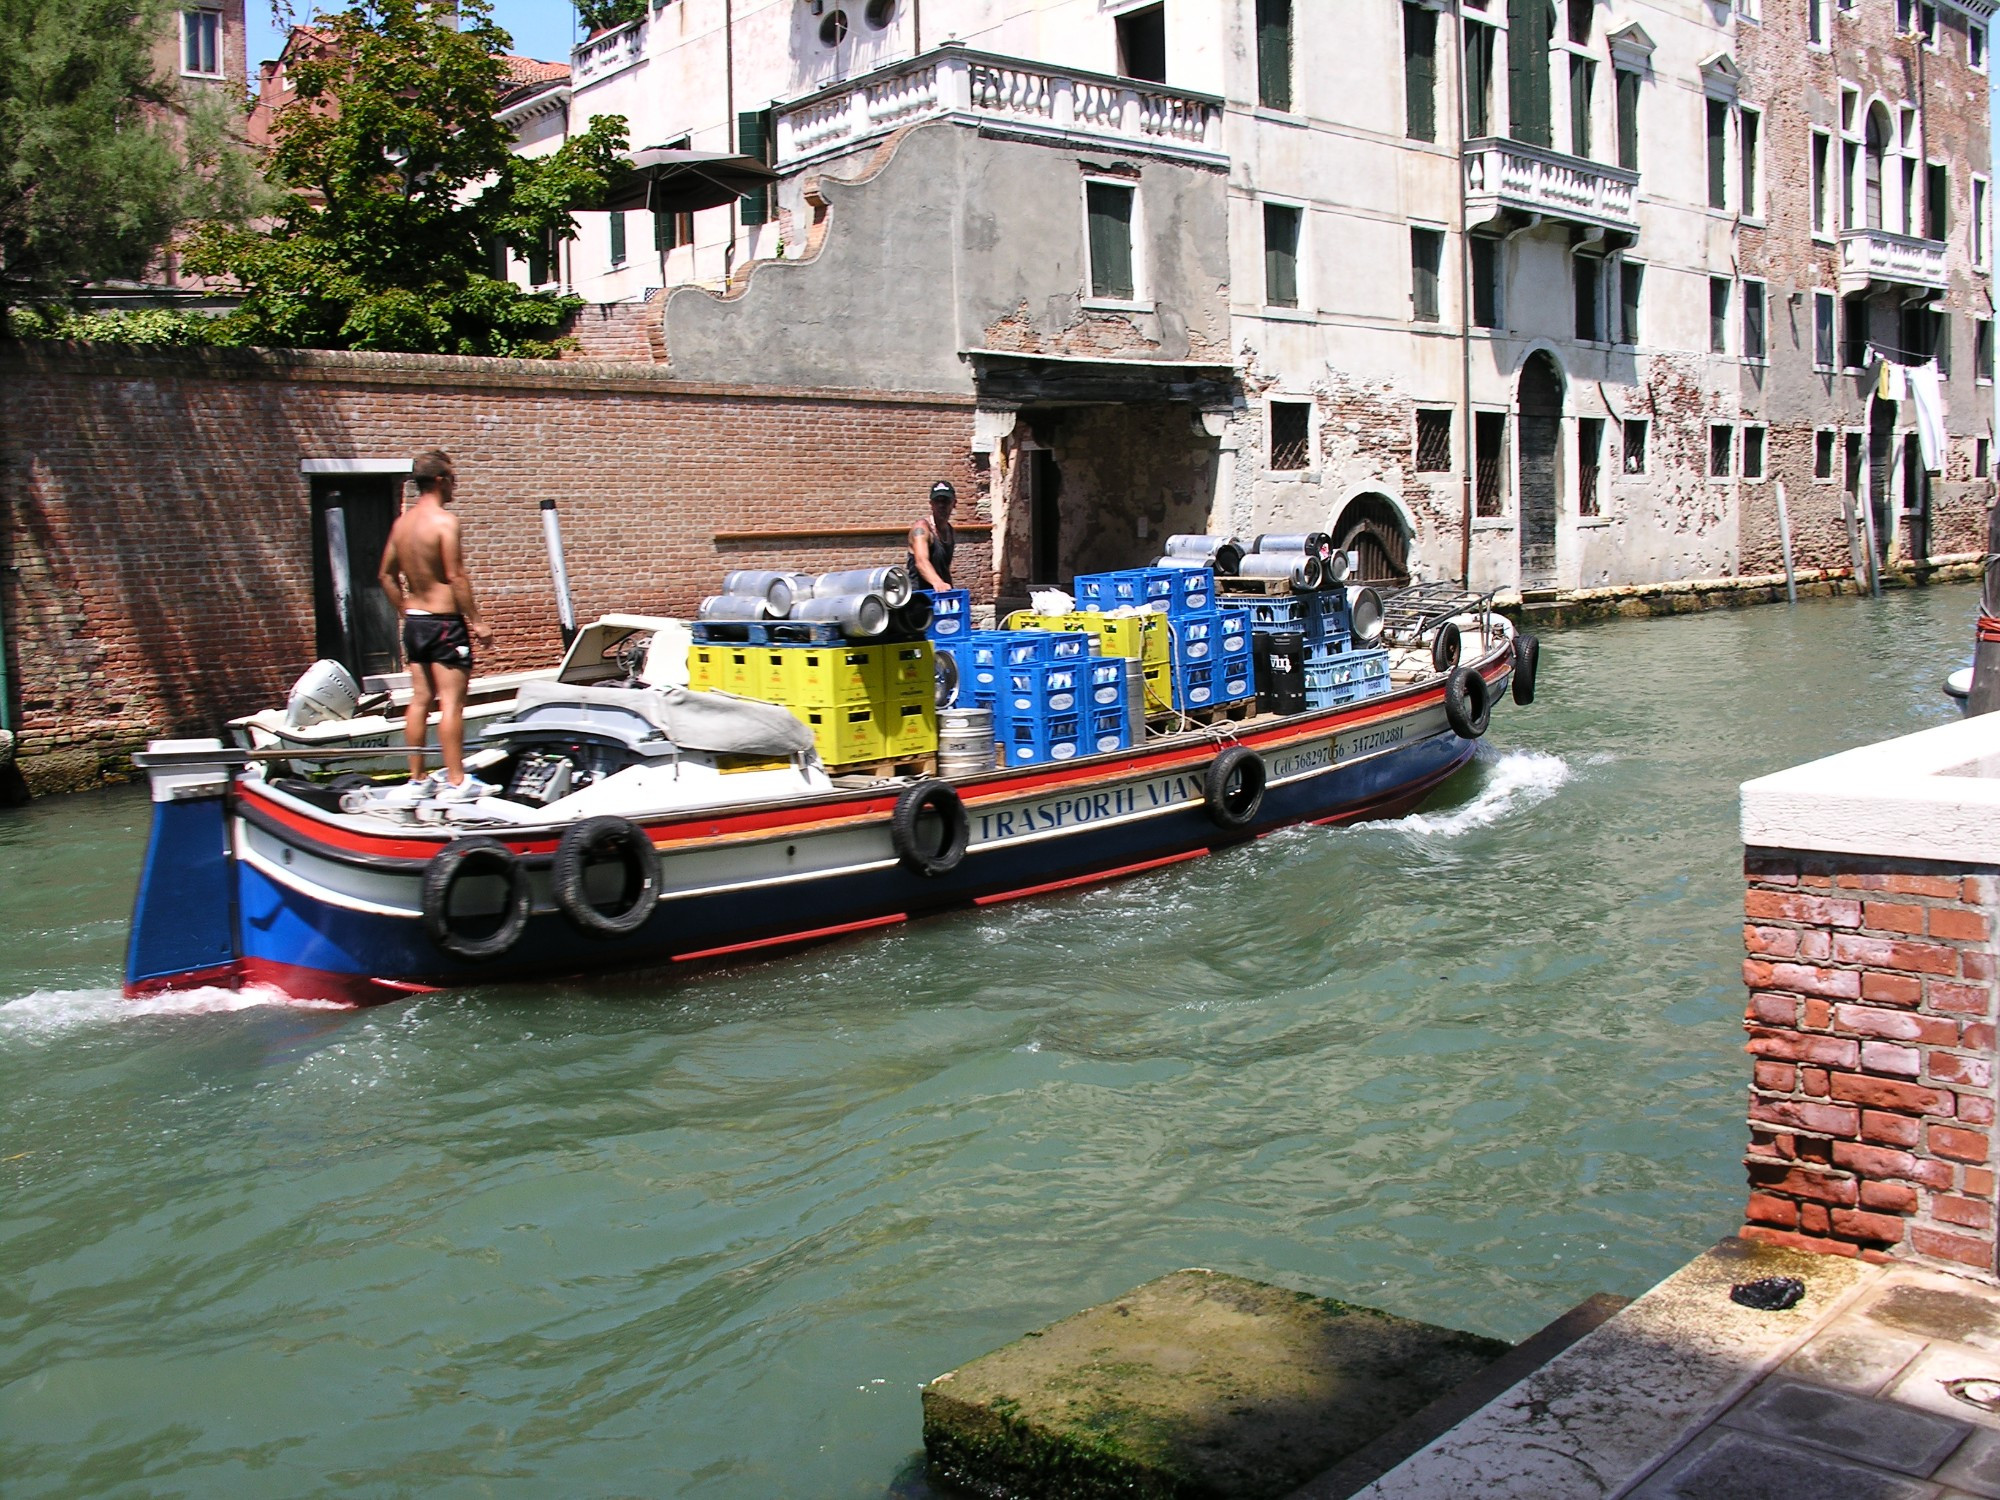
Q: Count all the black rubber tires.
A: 7